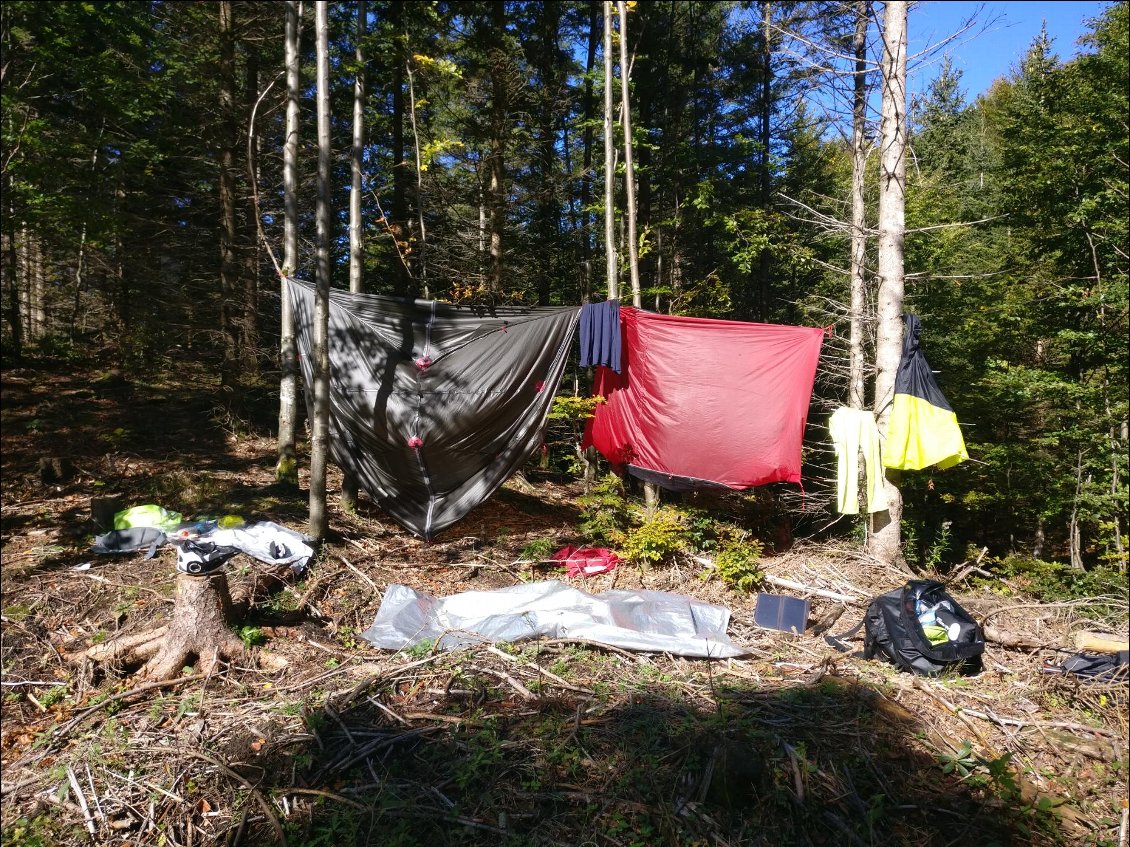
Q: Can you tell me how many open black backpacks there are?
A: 1